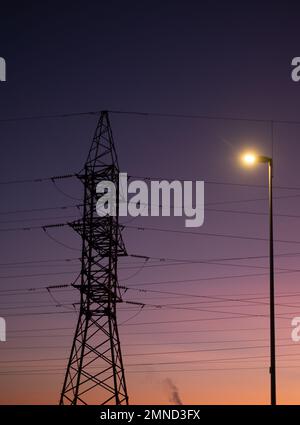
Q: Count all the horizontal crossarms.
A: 3